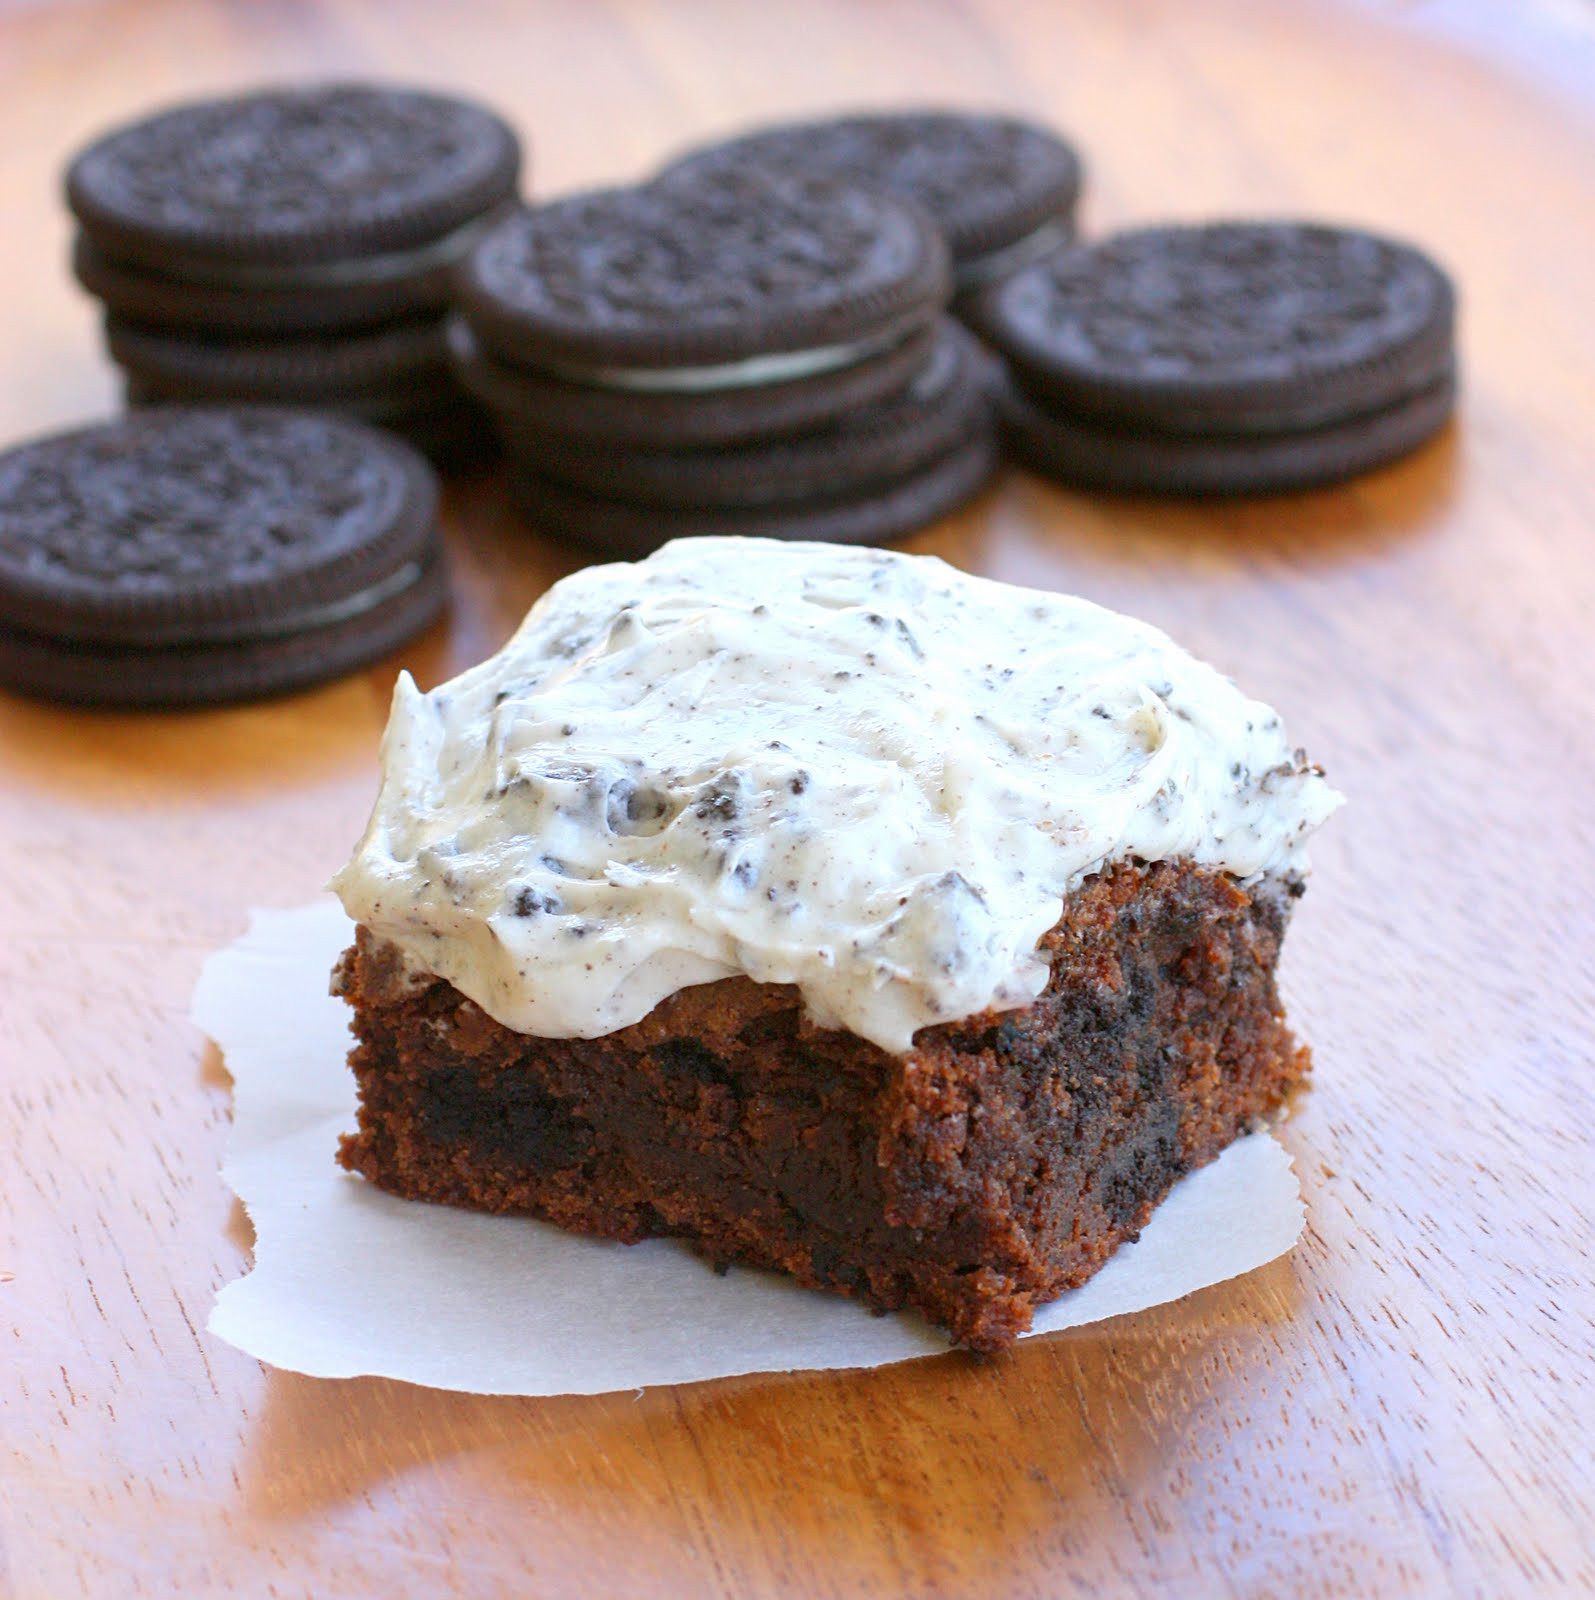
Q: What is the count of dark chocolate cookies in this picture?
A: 7